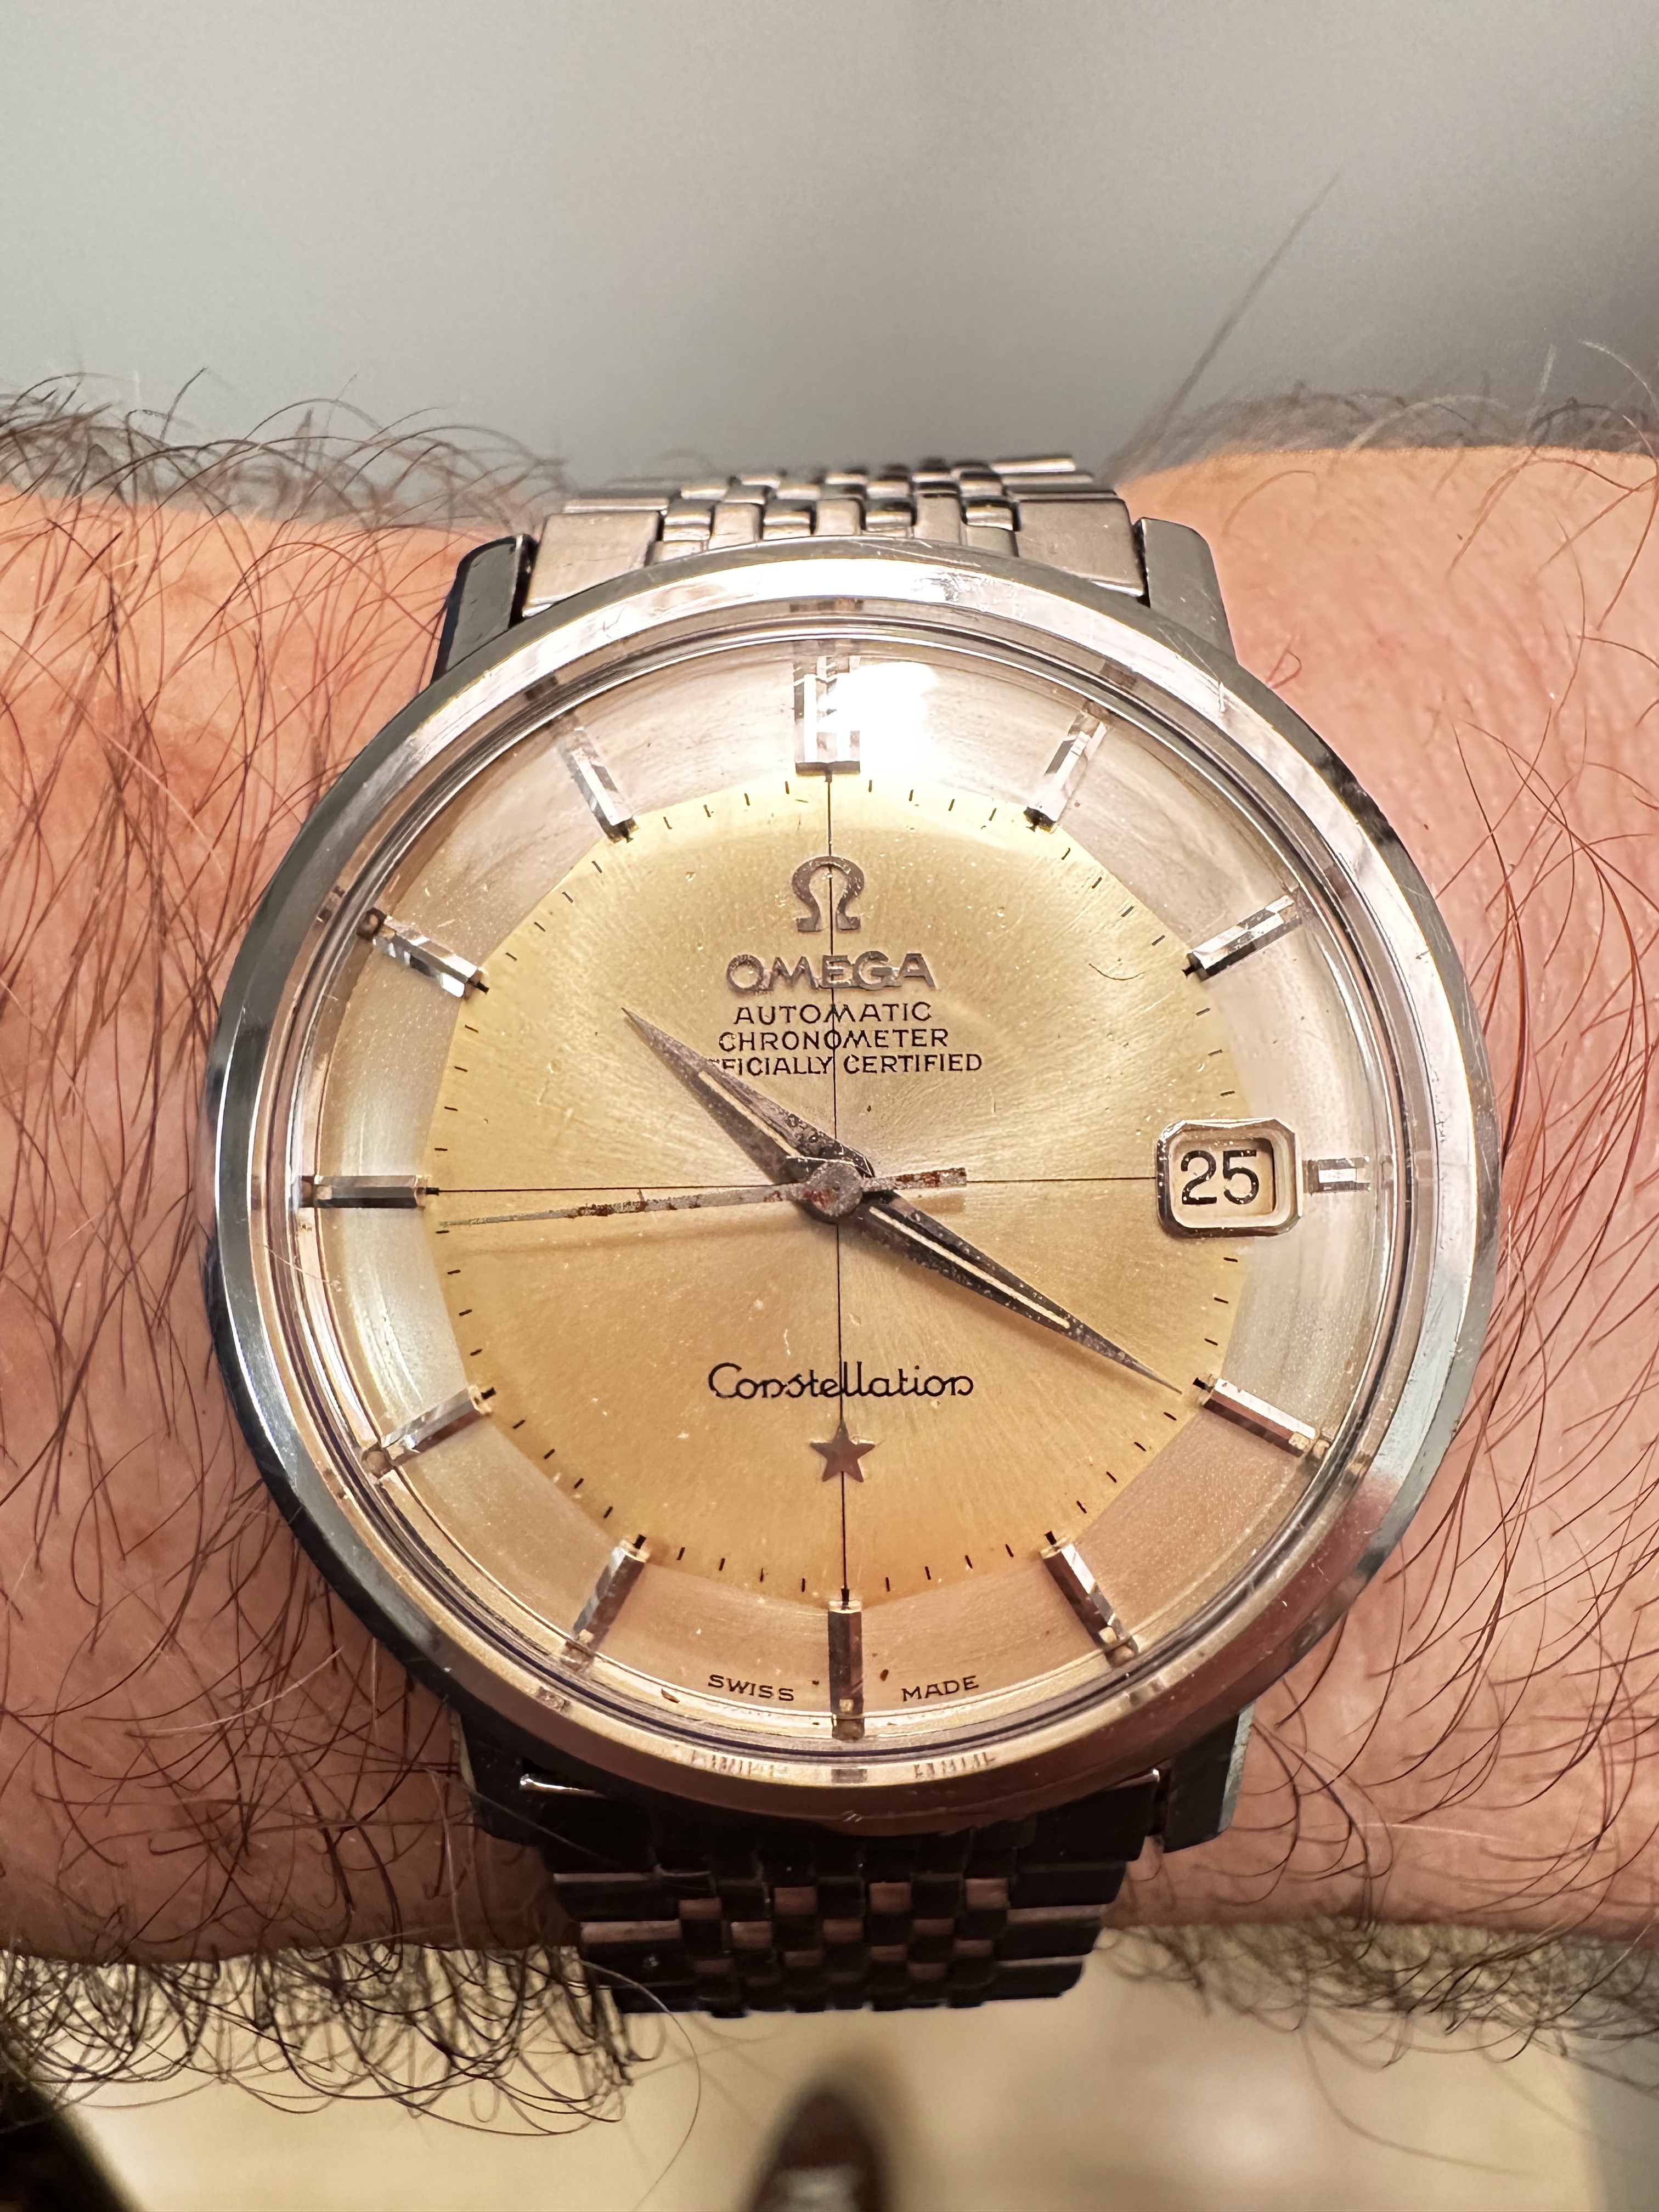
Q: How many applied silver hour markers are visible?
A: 12